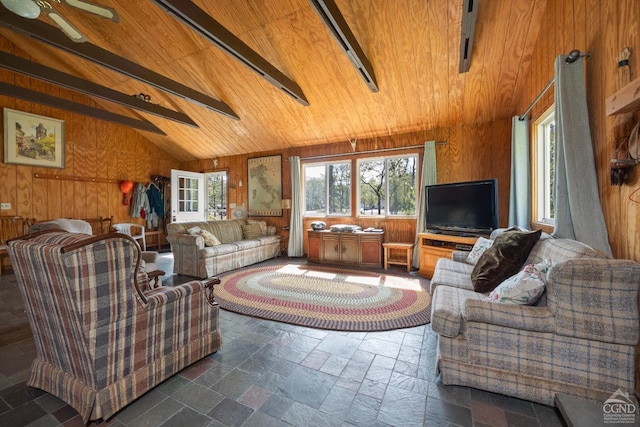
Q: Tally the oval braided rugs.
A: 1